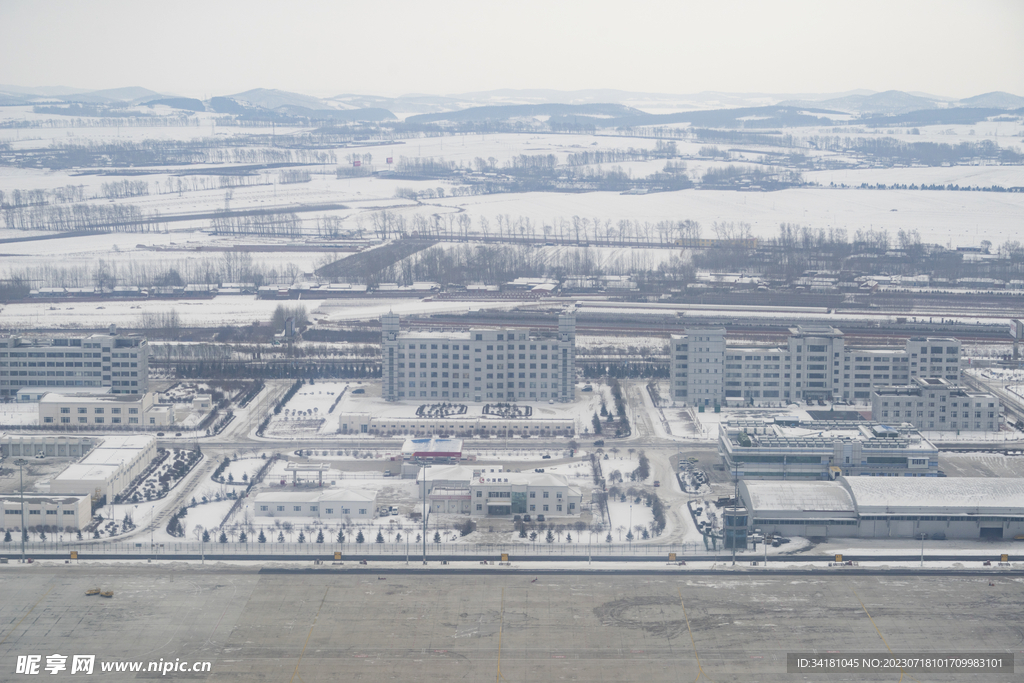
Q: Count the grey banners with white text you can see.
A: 1